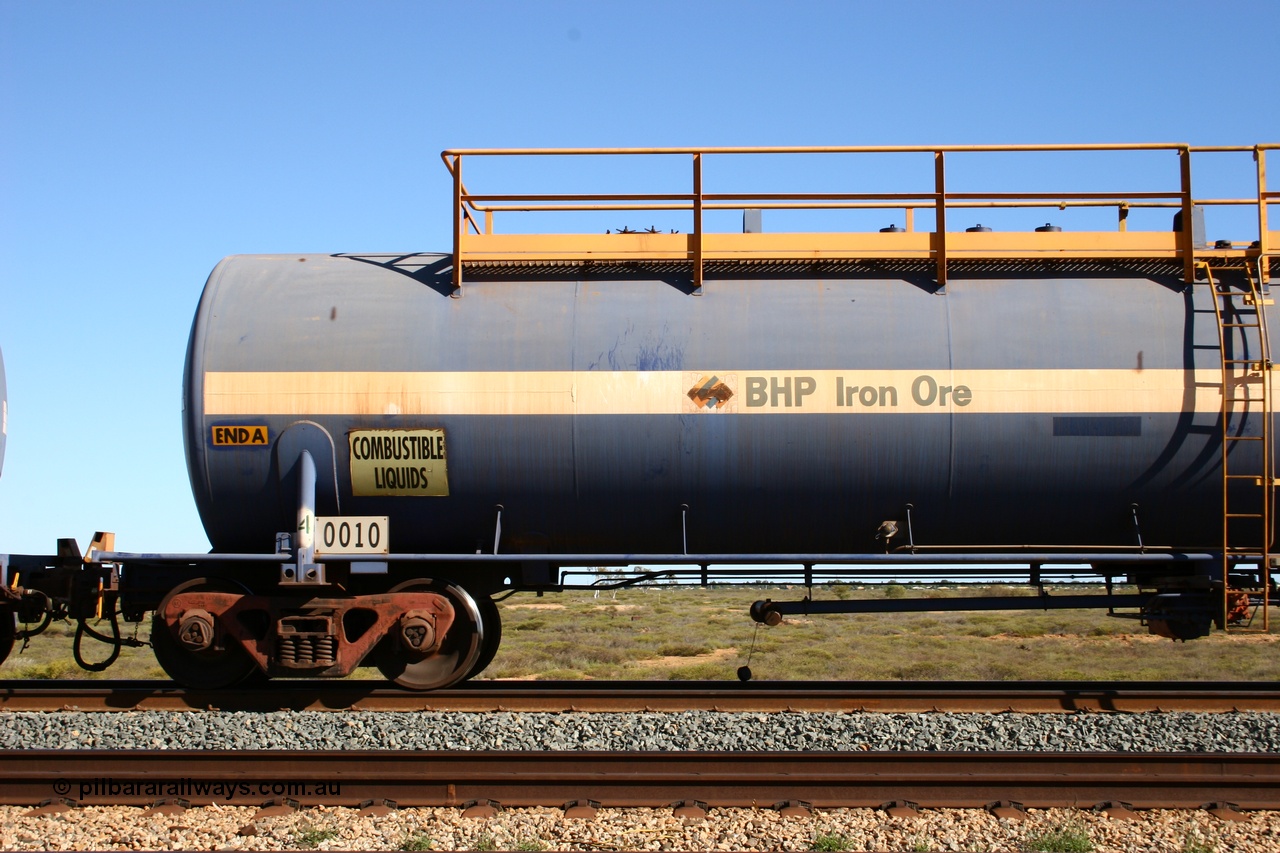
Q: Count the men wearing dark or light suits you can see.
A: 0